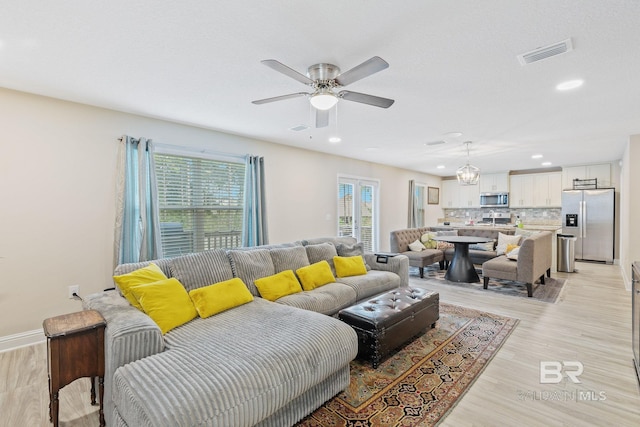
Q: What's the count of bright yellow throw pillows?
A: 6